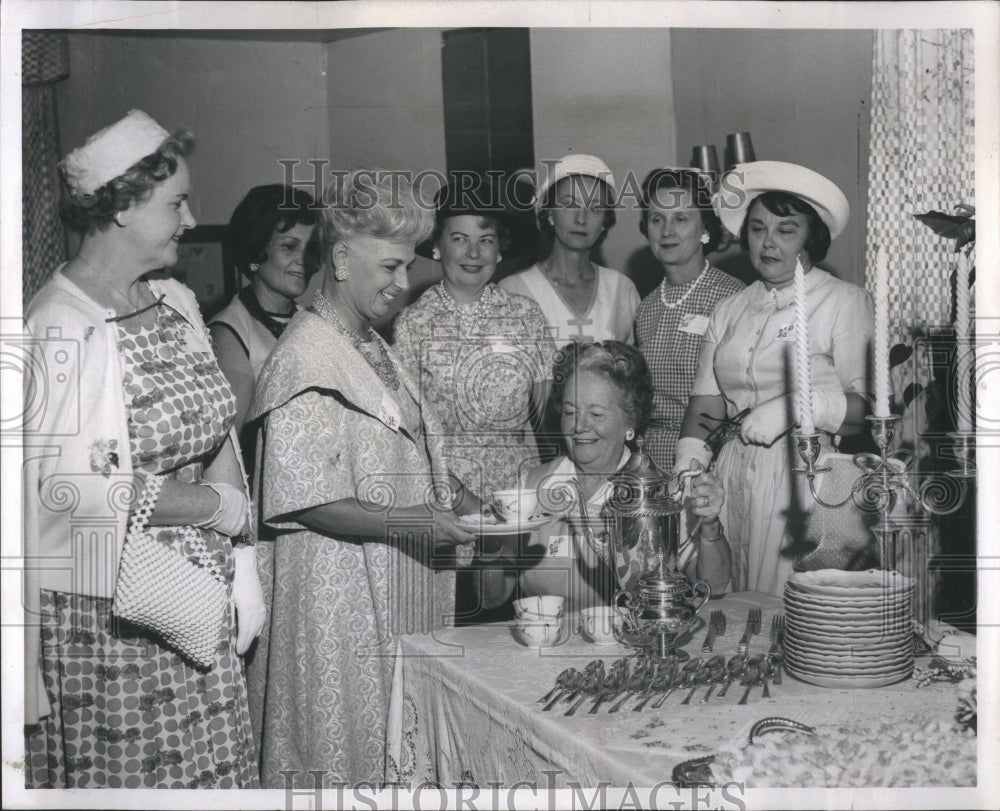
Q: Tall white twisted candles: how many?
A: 3